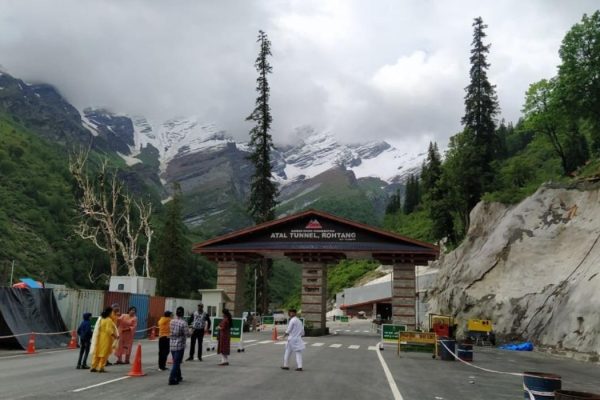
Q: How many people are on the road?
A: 9